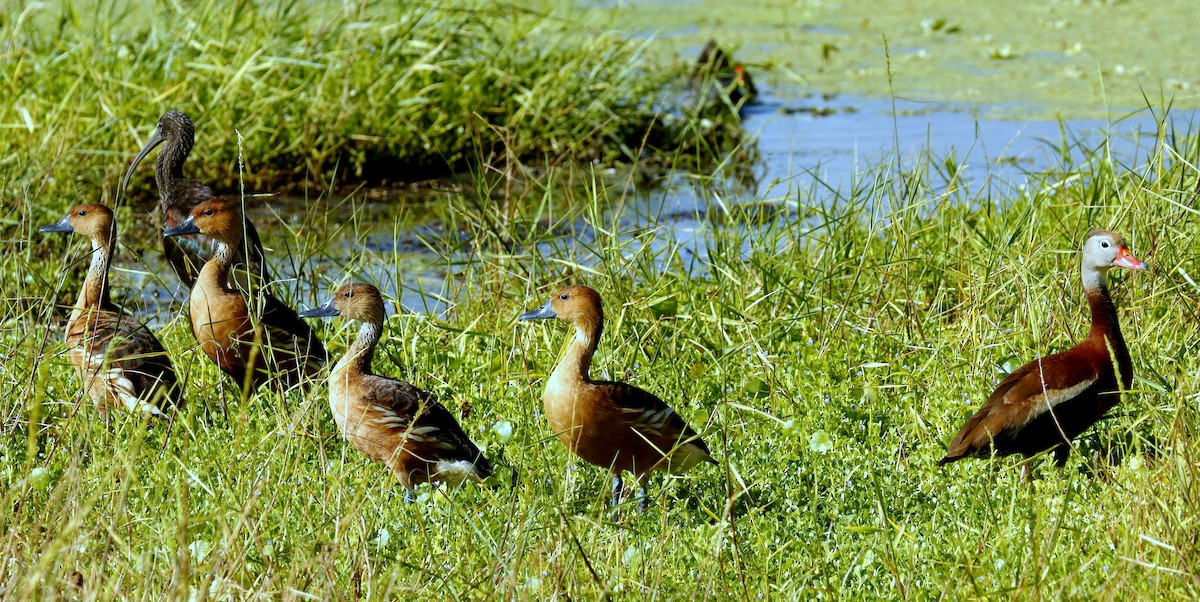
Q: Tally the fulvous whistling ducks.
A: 4